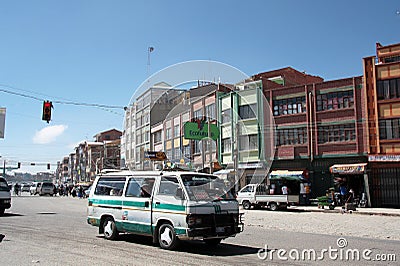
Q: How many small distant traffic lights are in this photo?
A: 2